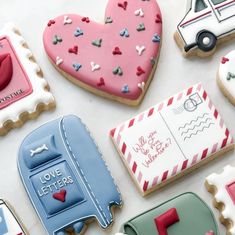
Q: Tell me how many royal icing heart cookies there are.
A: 1